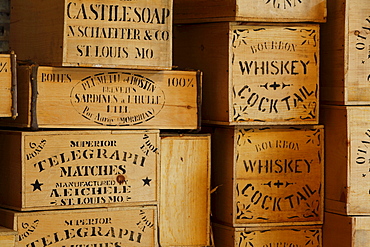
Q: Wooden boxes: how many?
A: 14